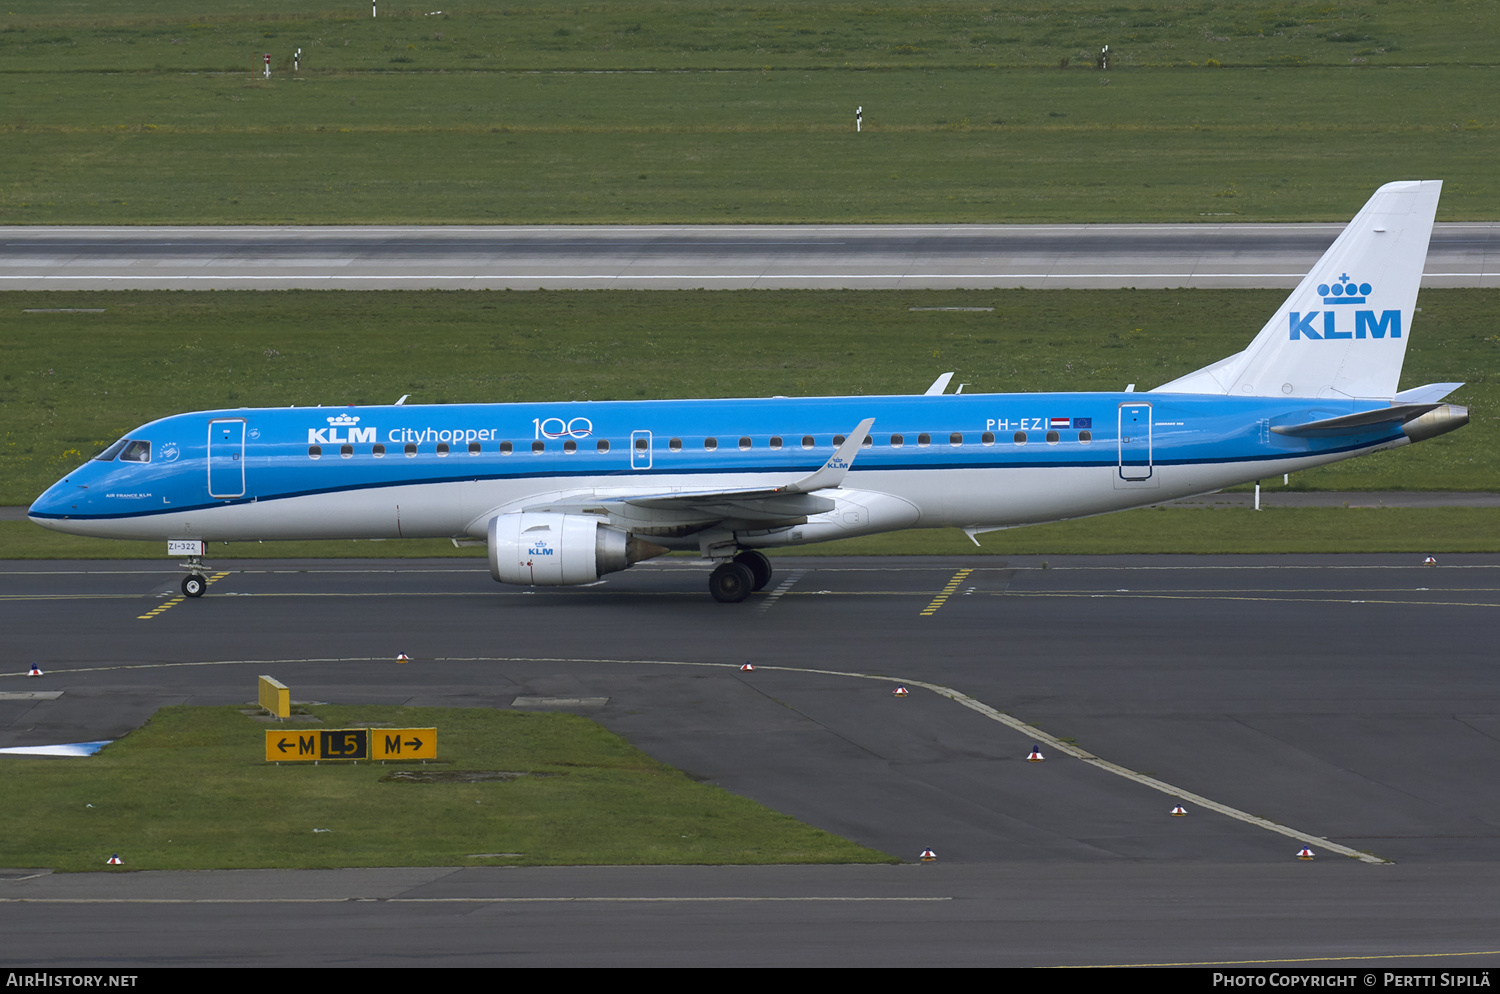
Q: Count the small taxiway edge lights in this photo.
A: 10